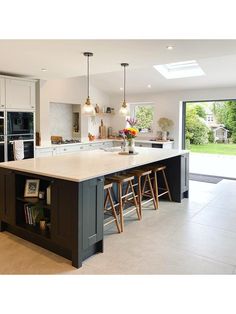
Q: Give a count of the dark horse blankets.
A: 0